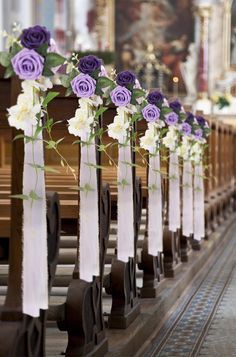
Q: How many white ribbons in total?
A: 7